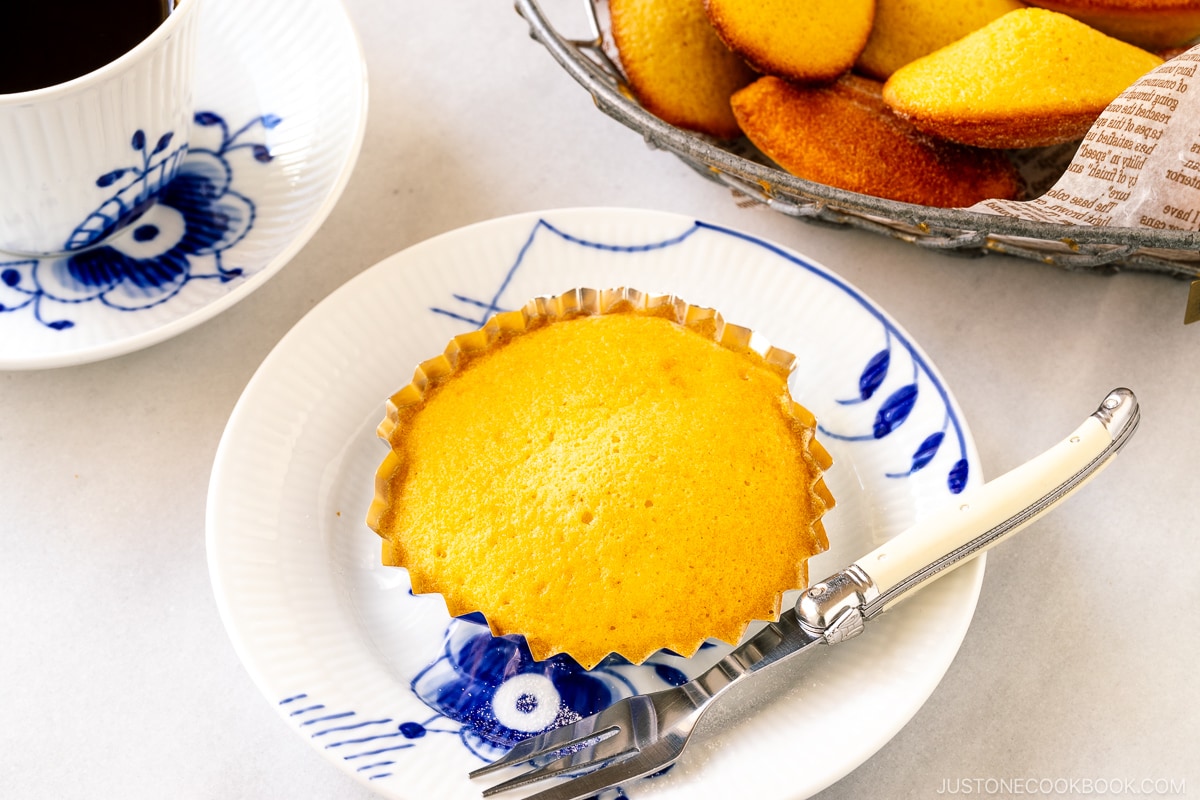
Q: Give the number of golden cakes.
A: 7